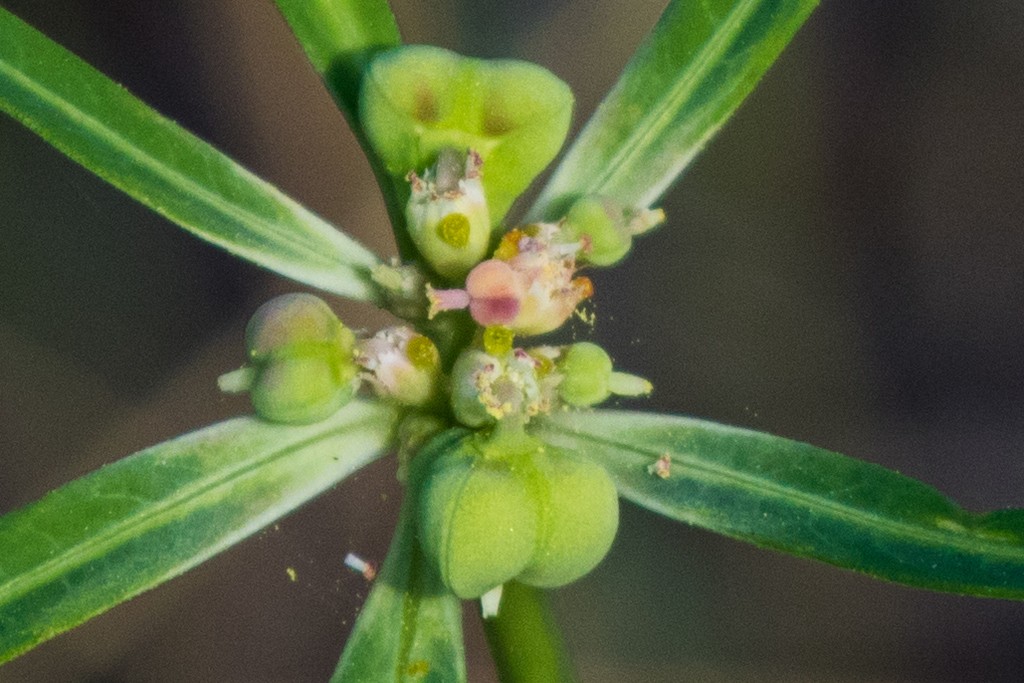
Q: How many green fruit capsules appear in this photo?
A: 5